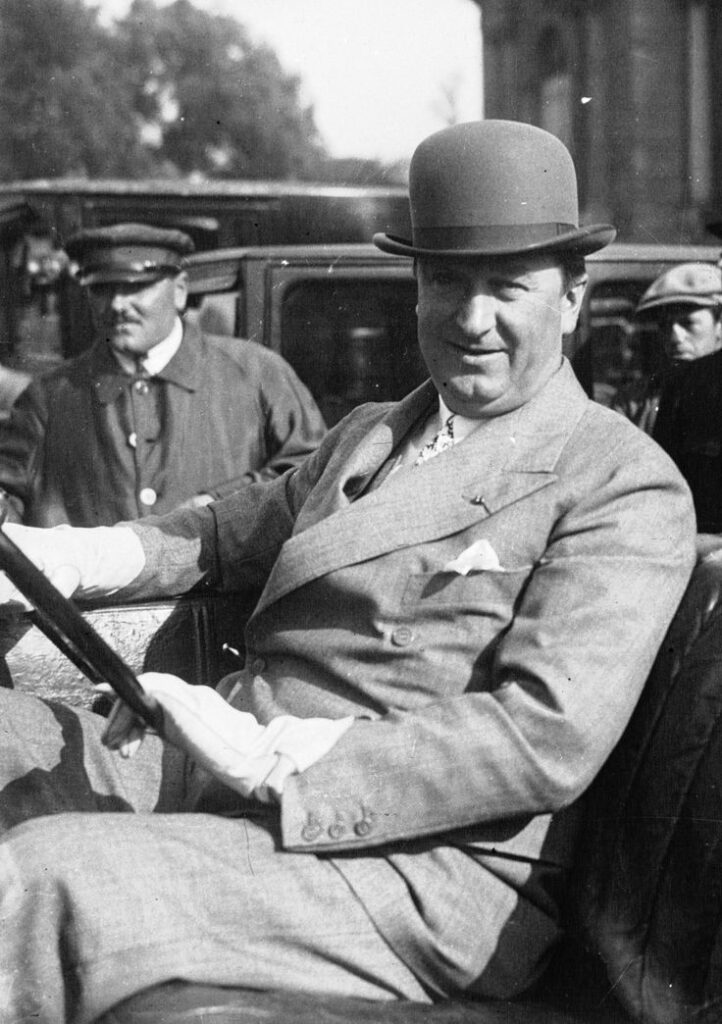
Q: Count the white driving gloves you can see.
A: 2